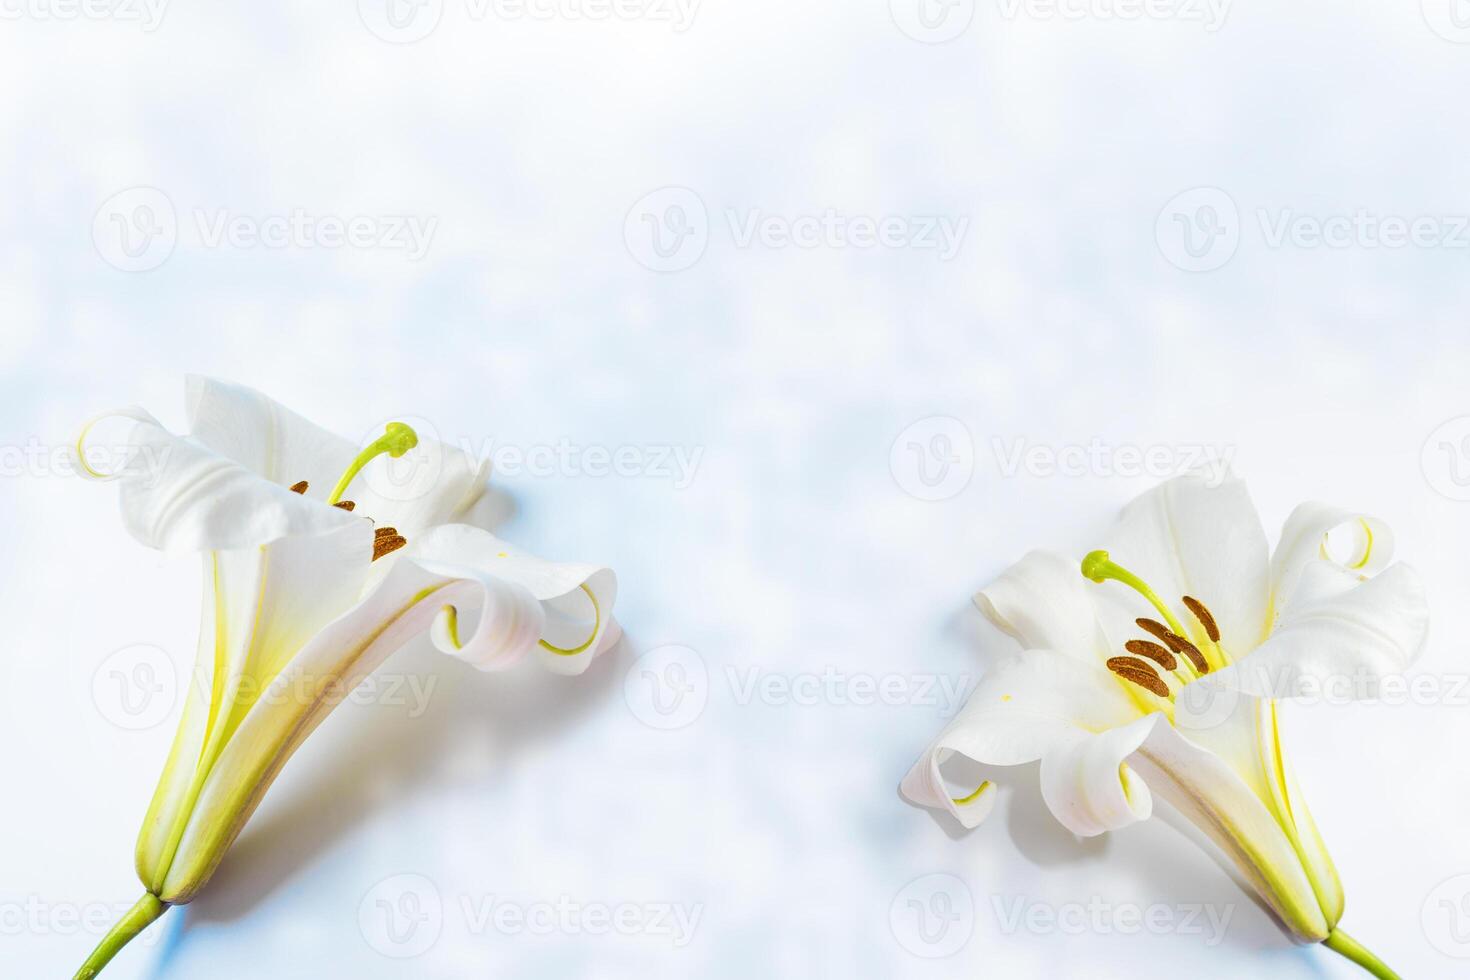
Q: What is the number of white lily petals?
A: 12